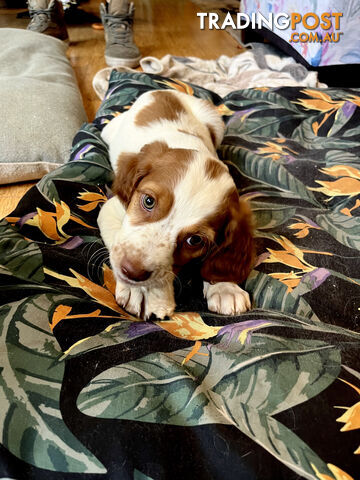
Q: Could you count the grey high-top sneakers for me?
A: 2